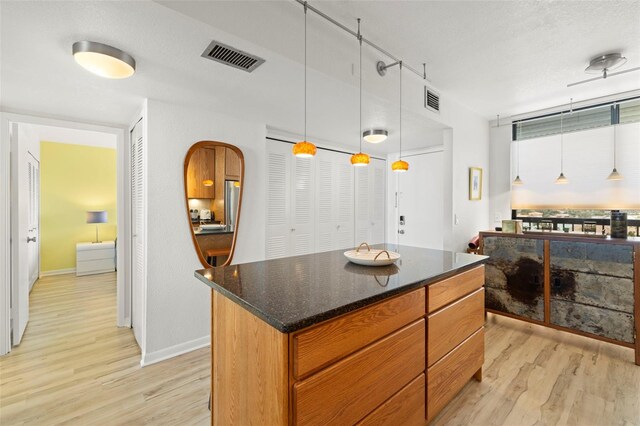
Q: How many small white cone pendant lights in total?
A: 3